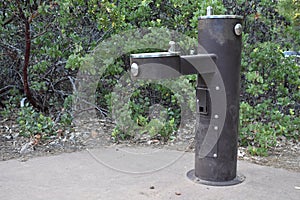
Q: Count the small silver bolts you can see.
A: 4